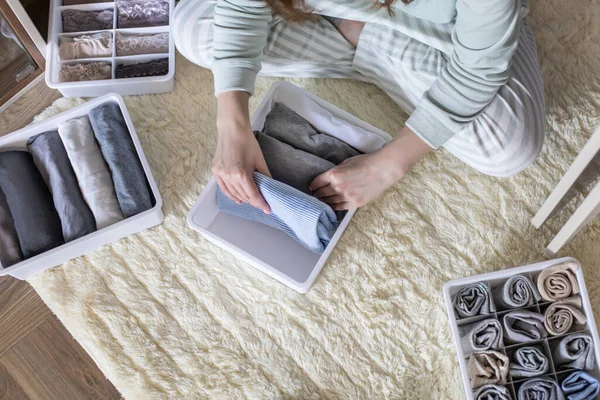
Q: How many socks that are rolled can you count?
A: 12